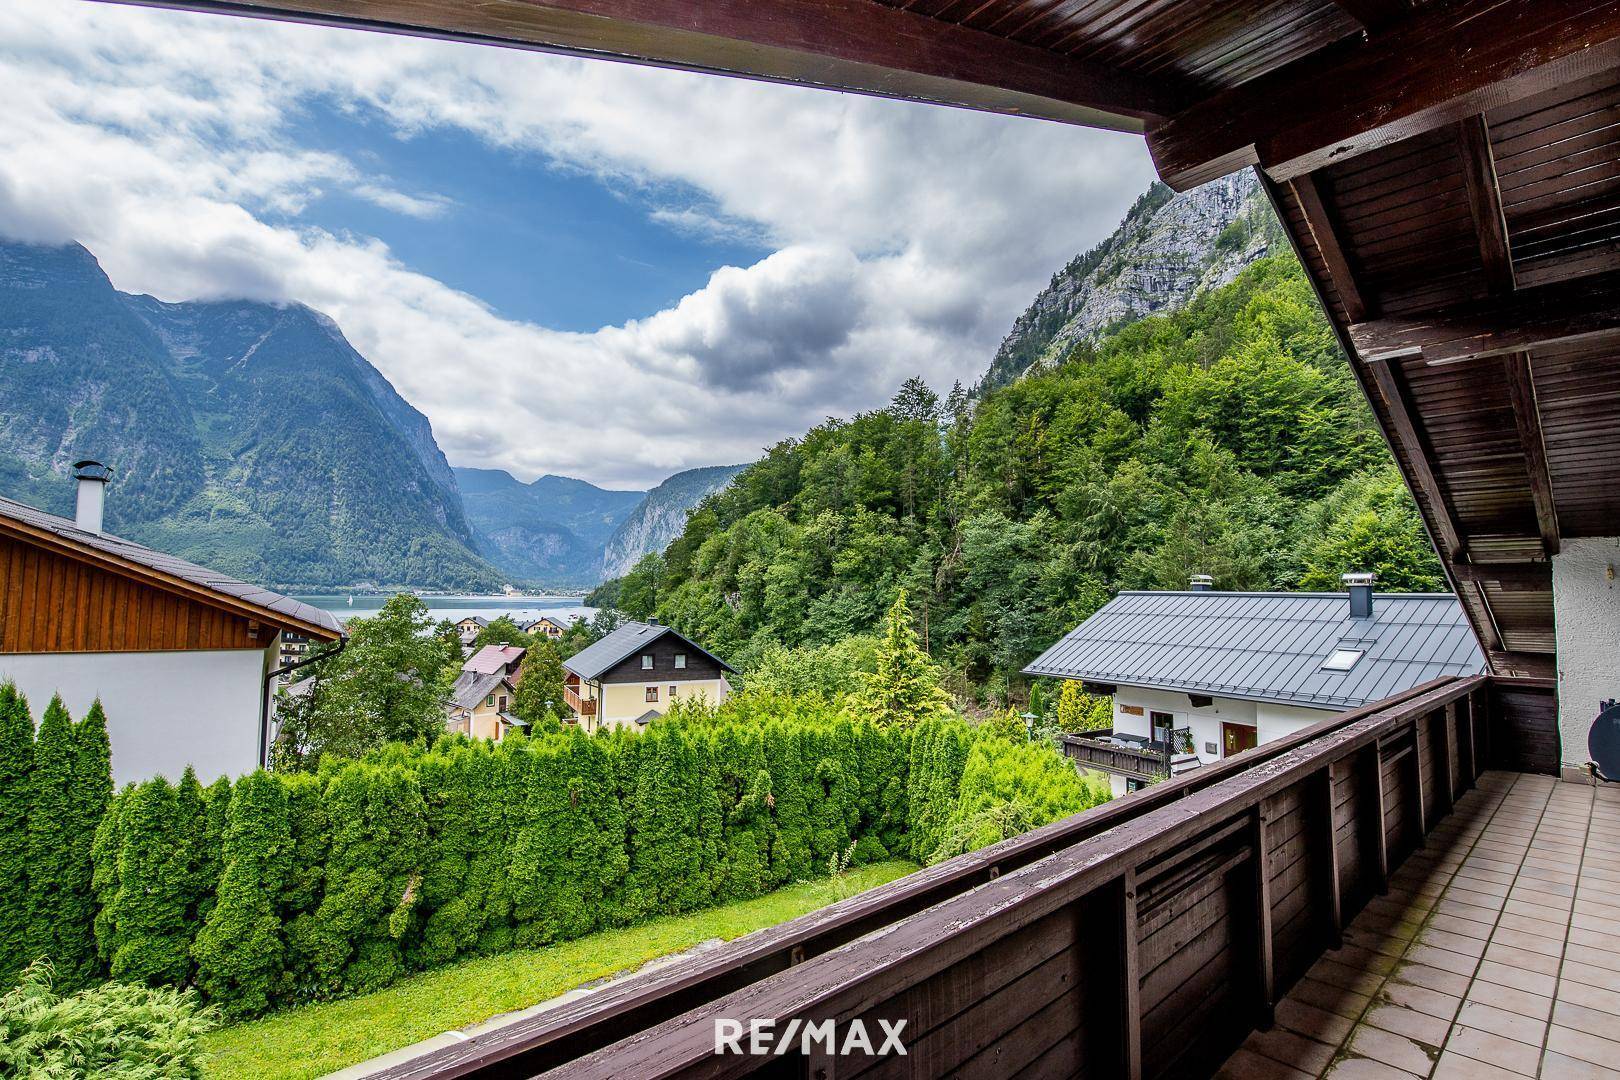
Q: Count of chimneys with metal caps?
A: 3